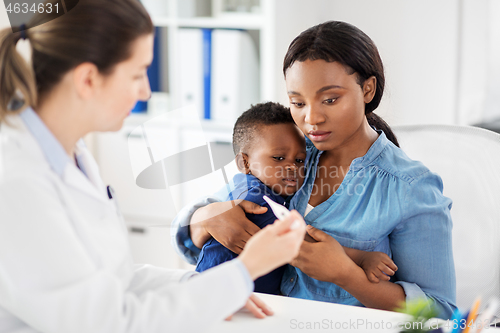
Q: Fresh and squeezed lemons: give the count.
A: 0